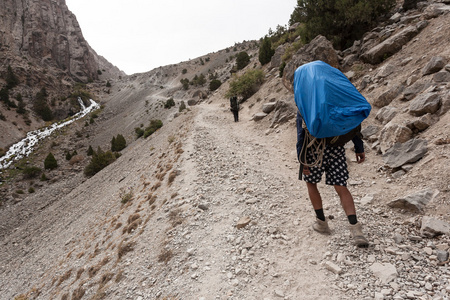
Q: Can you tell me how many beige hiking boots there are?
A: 2